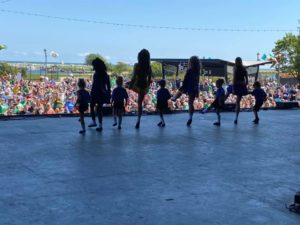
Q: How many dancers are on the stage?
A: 9